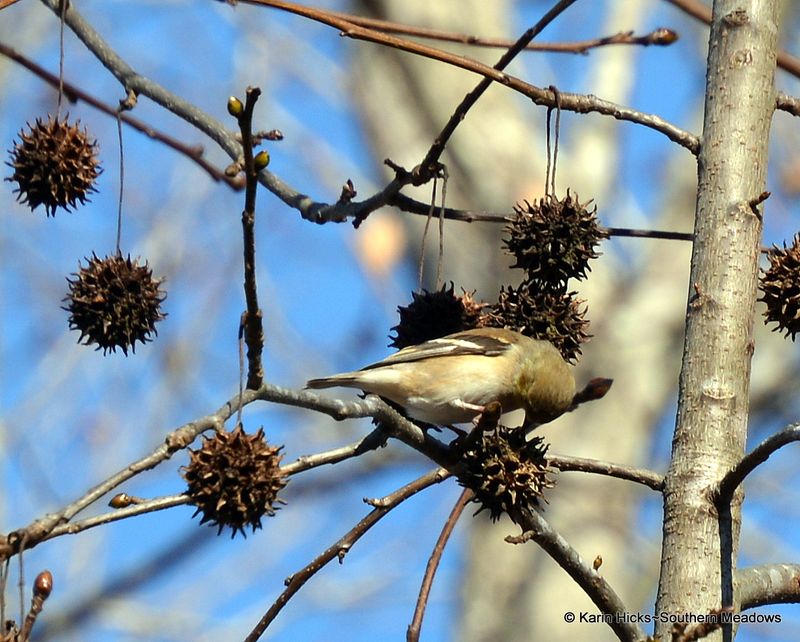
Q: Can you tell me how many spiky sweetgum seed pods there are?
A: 8